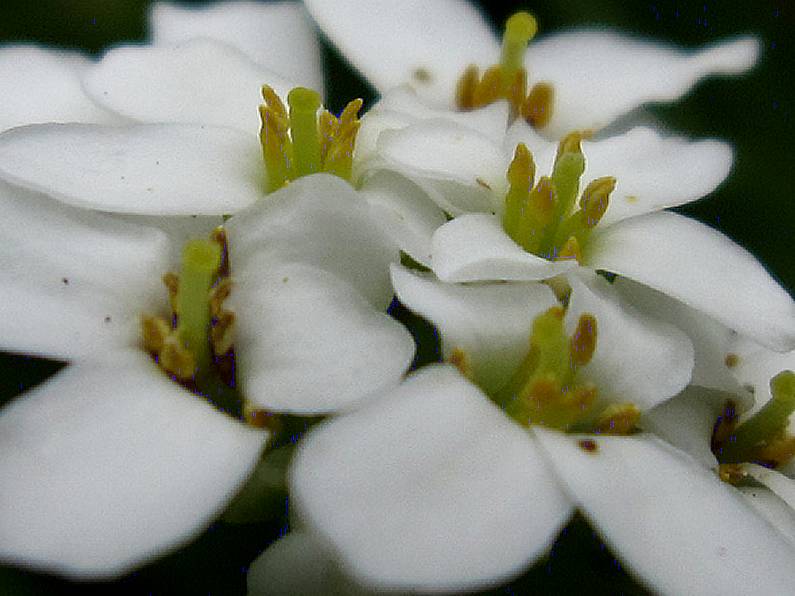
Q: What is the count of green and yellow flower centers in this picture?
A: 6